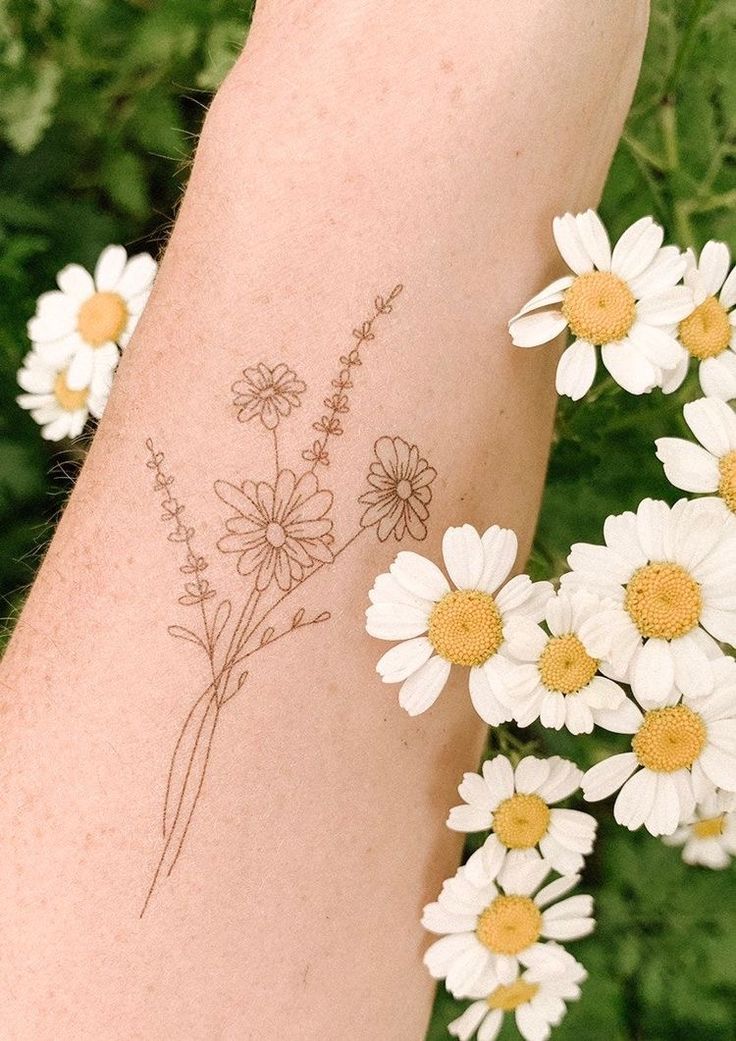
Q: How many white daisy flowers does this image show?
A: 13